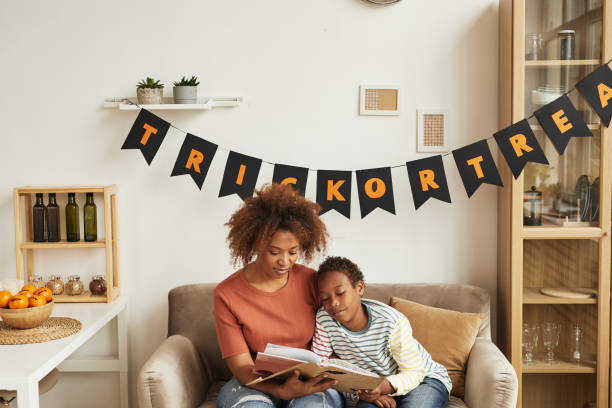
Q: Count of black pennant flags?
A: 11